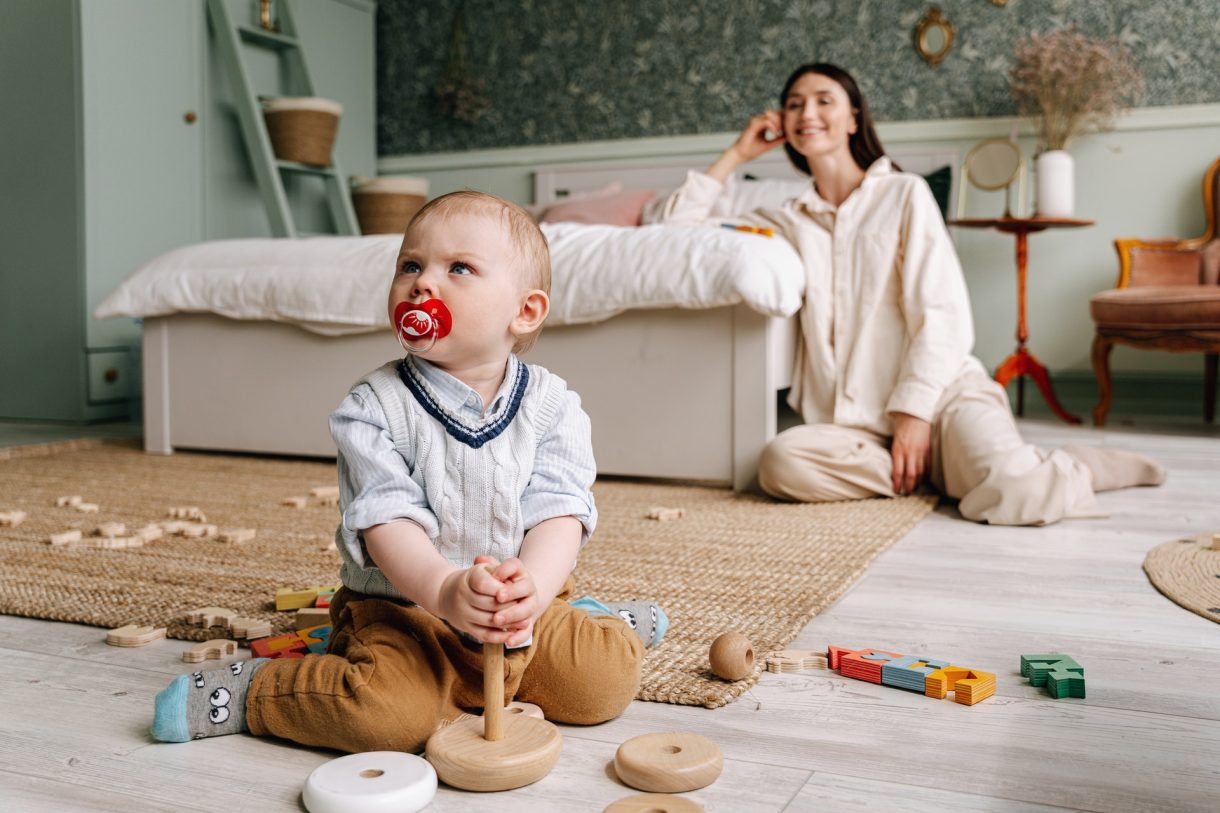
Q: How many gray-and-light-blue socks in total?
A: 2